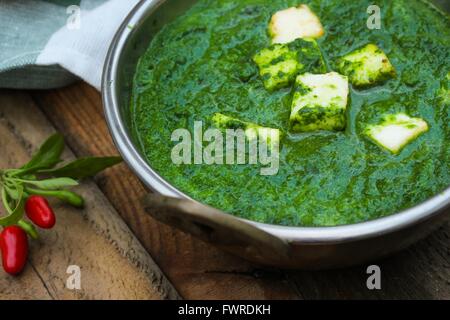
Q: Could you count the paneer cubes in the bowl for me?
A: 6